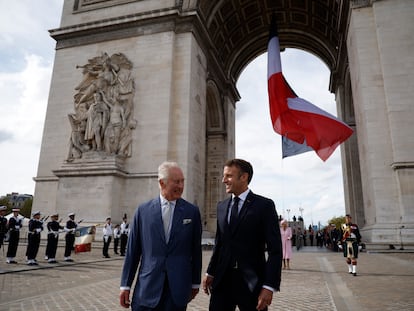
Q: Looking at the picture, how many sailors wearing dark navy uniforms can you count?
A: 5